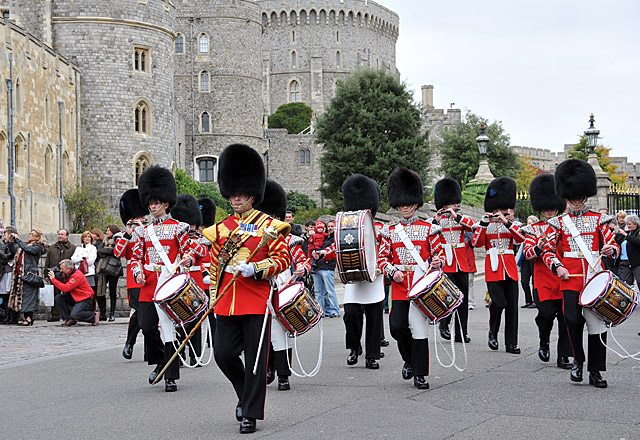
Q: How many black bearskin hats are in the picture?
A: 12